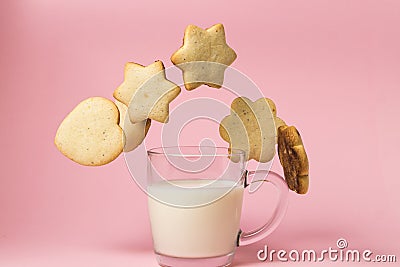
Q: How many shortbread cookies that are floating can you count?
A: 6